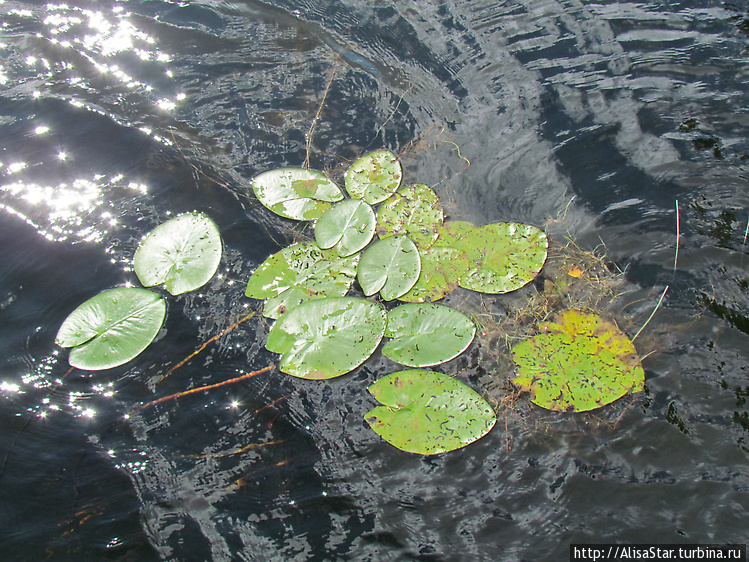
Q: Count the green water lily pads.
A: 14